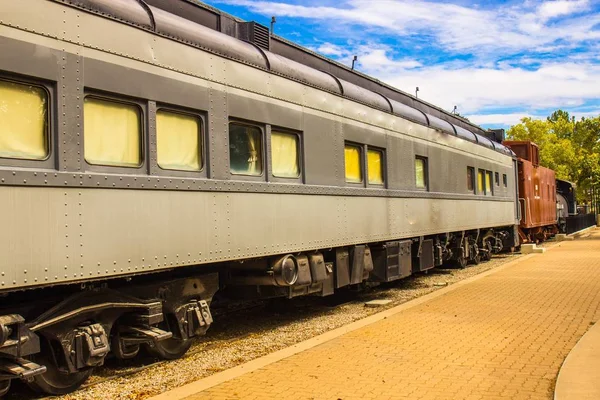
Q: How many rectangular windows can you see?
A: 13